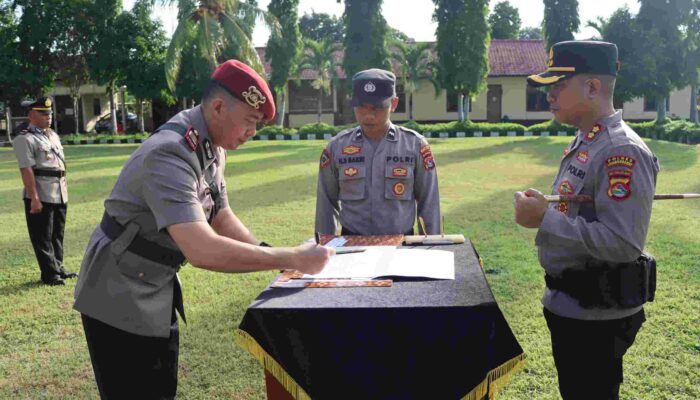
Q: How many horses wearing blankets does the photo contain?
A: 0